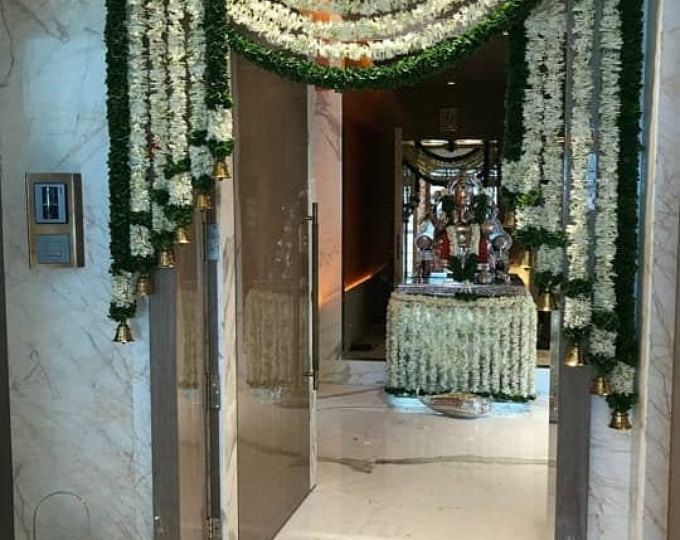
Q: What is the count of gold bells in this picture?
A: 12